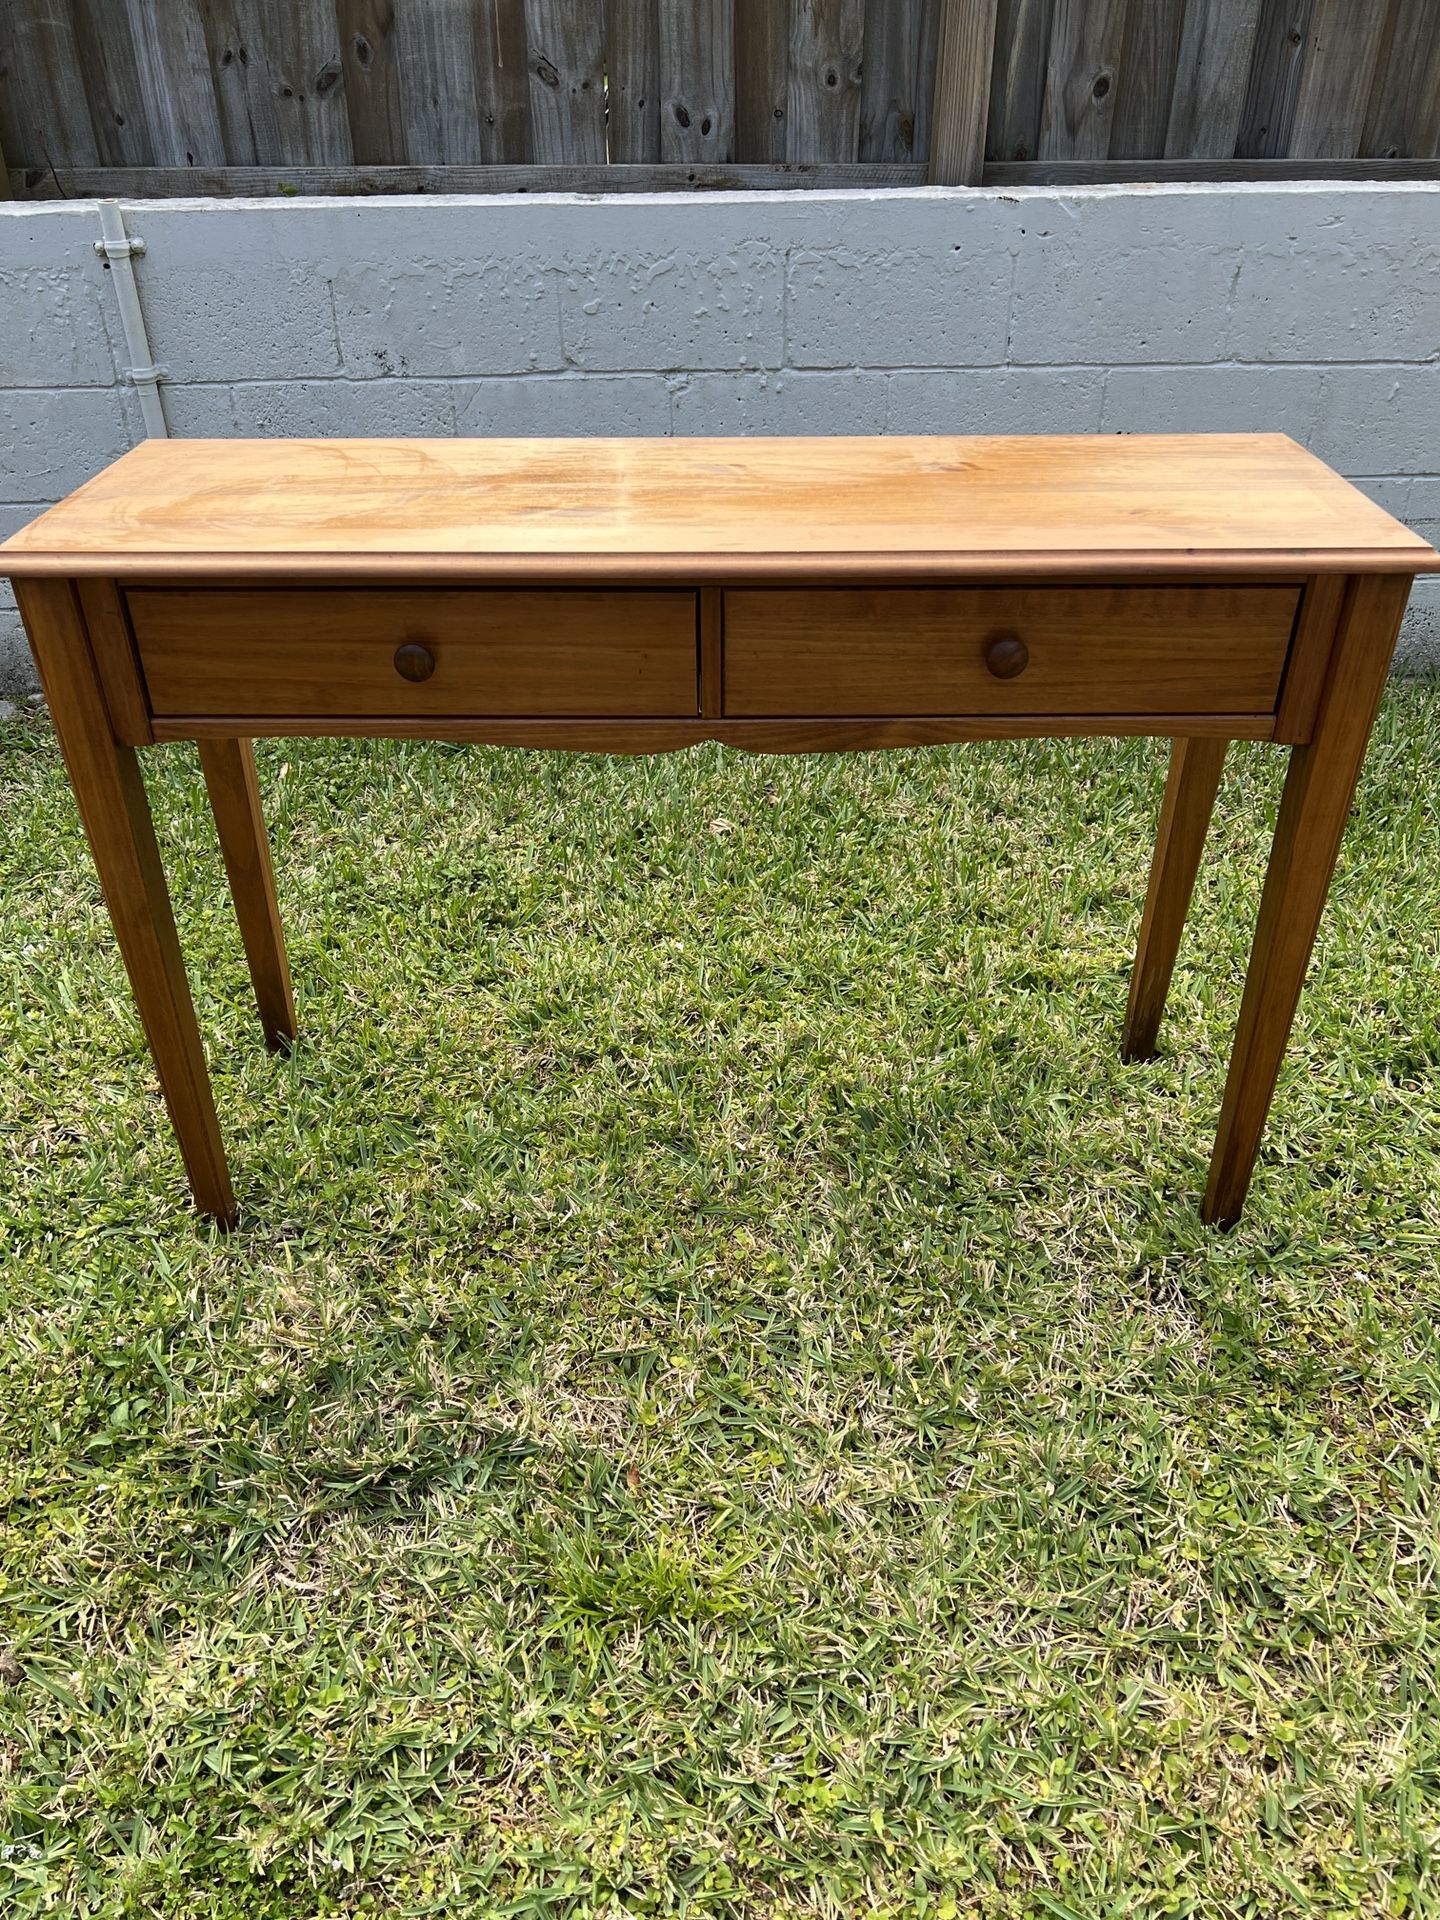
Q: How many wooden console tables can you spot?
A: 1